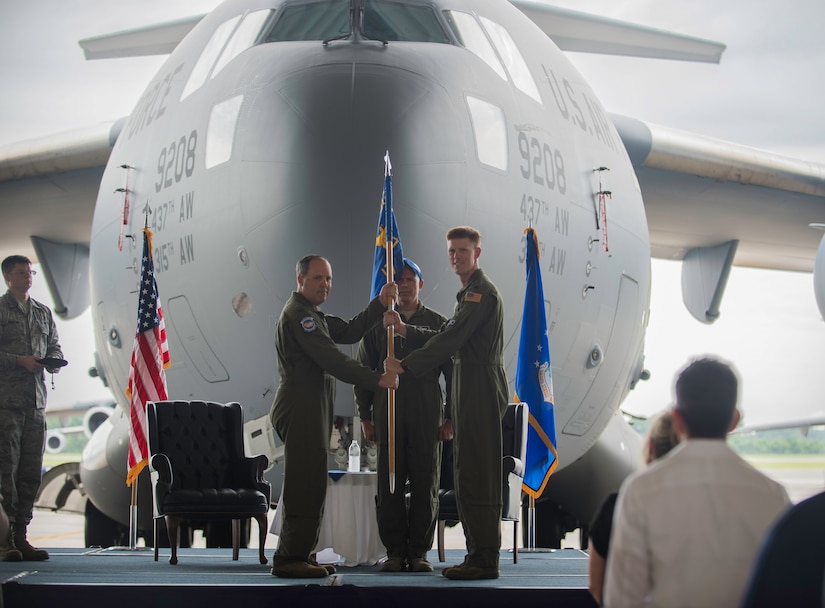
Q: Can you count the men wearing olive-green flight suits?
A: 3